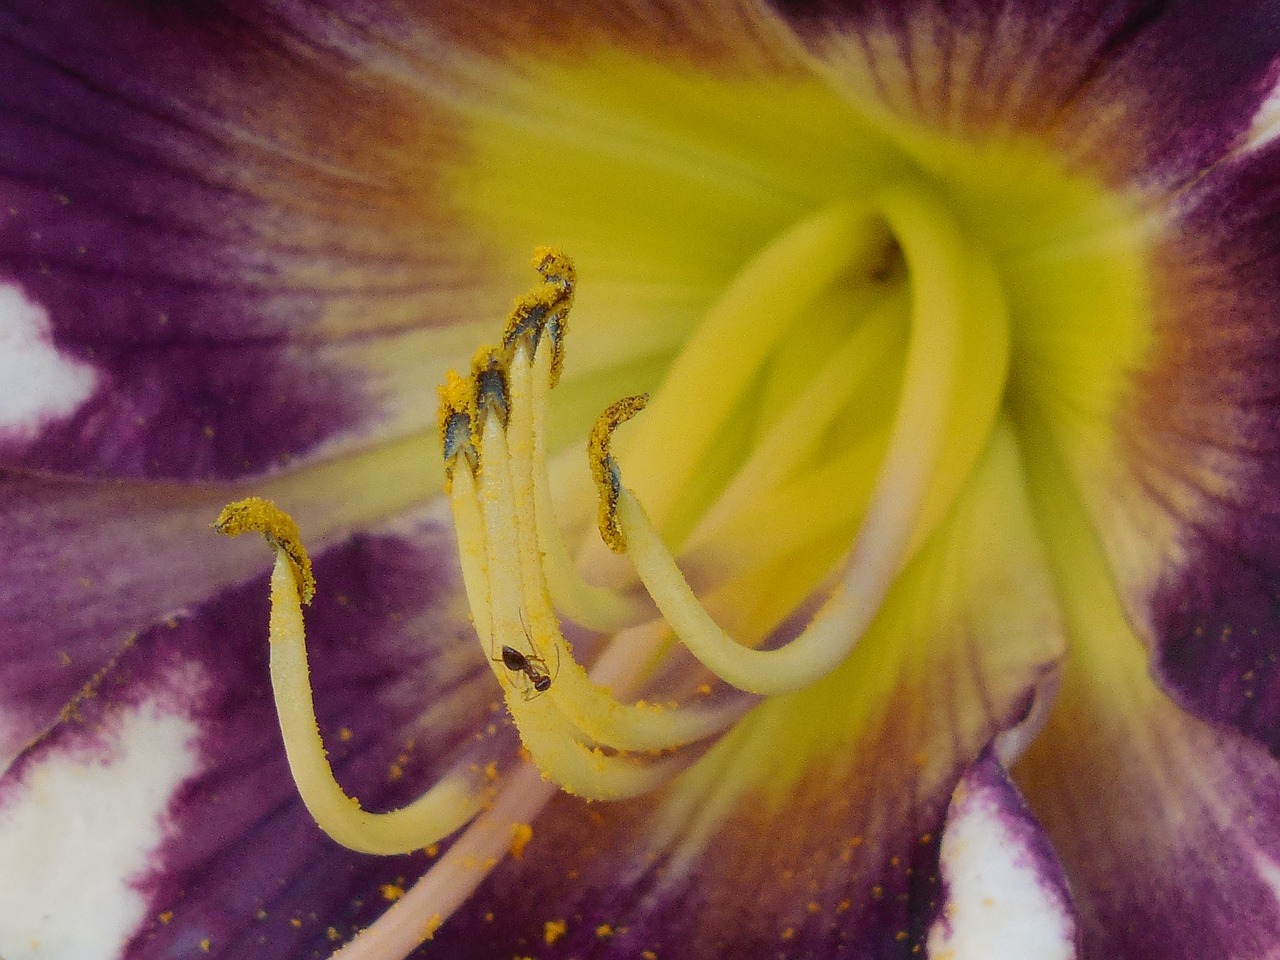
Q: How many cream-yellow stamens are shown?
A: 6